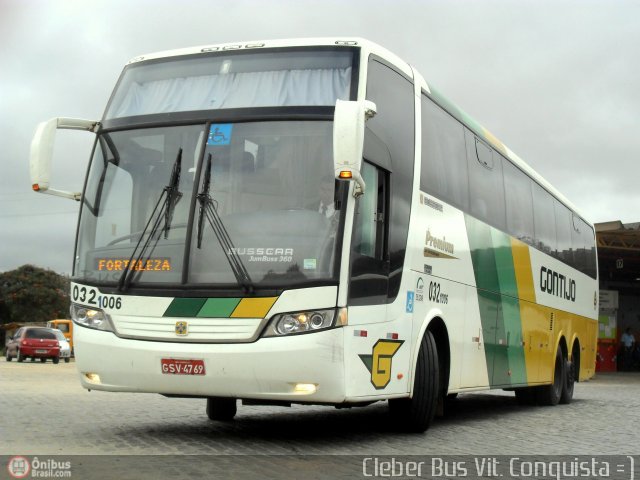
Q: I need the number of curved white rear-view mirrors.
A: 2